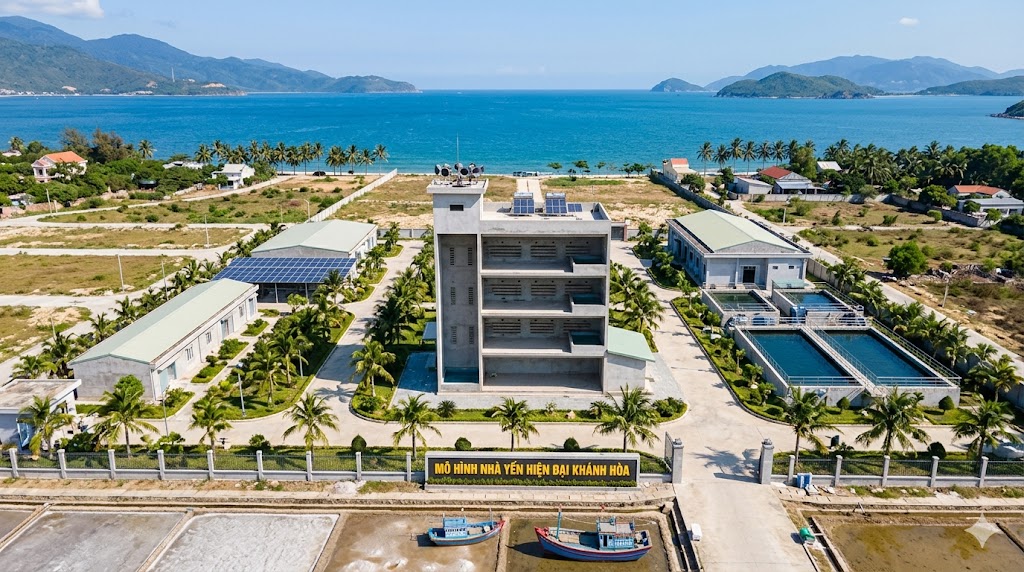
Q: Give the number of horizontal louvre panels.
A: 9